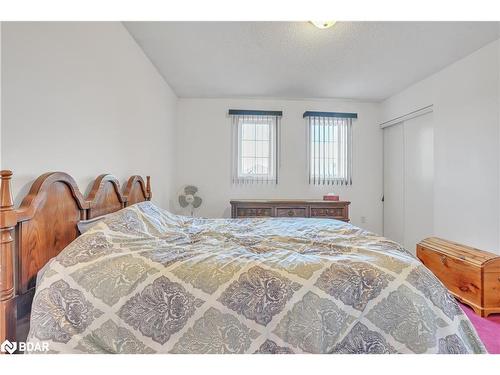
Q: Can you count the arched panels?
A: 3